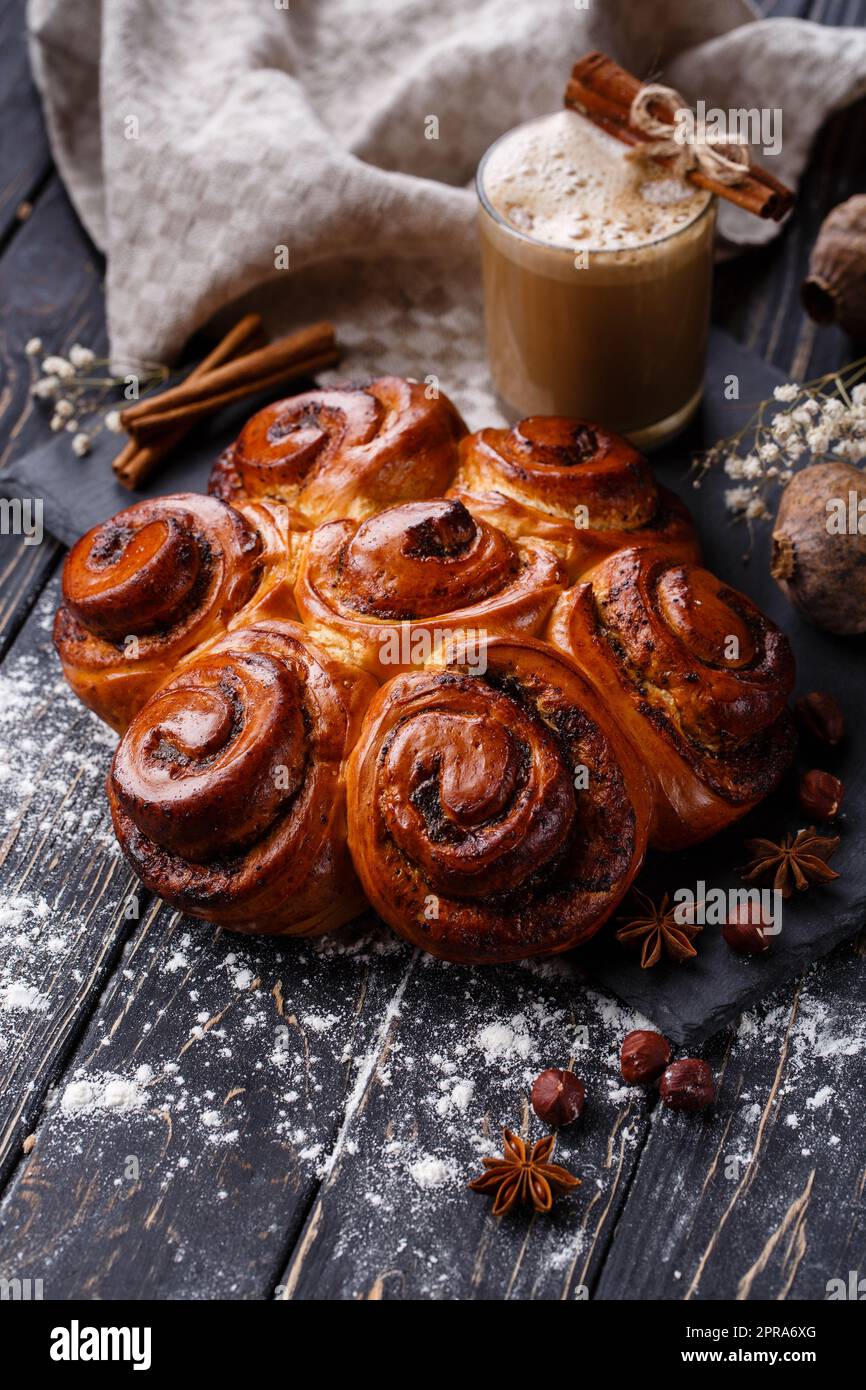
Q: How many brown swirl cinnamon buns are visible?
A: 7